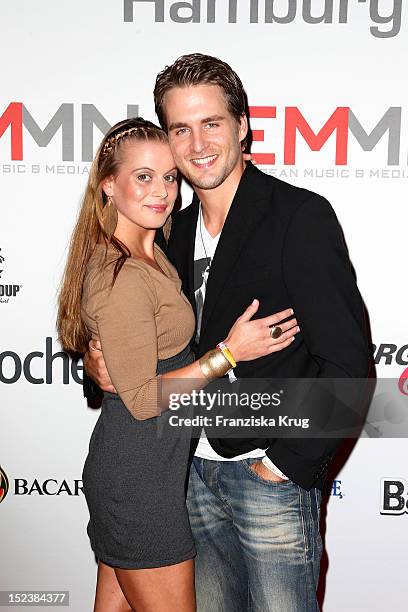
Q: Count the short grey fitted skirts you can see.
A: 1